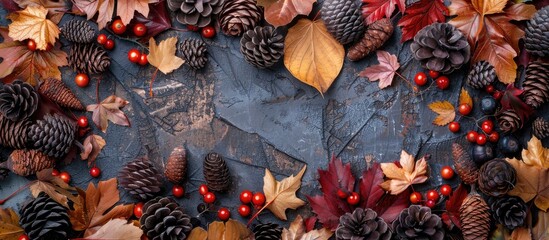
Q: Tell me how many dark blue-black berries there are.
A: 3